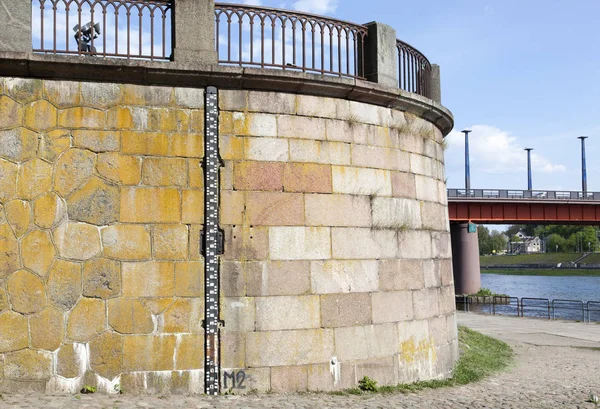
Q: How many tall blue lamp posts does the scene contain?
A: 3